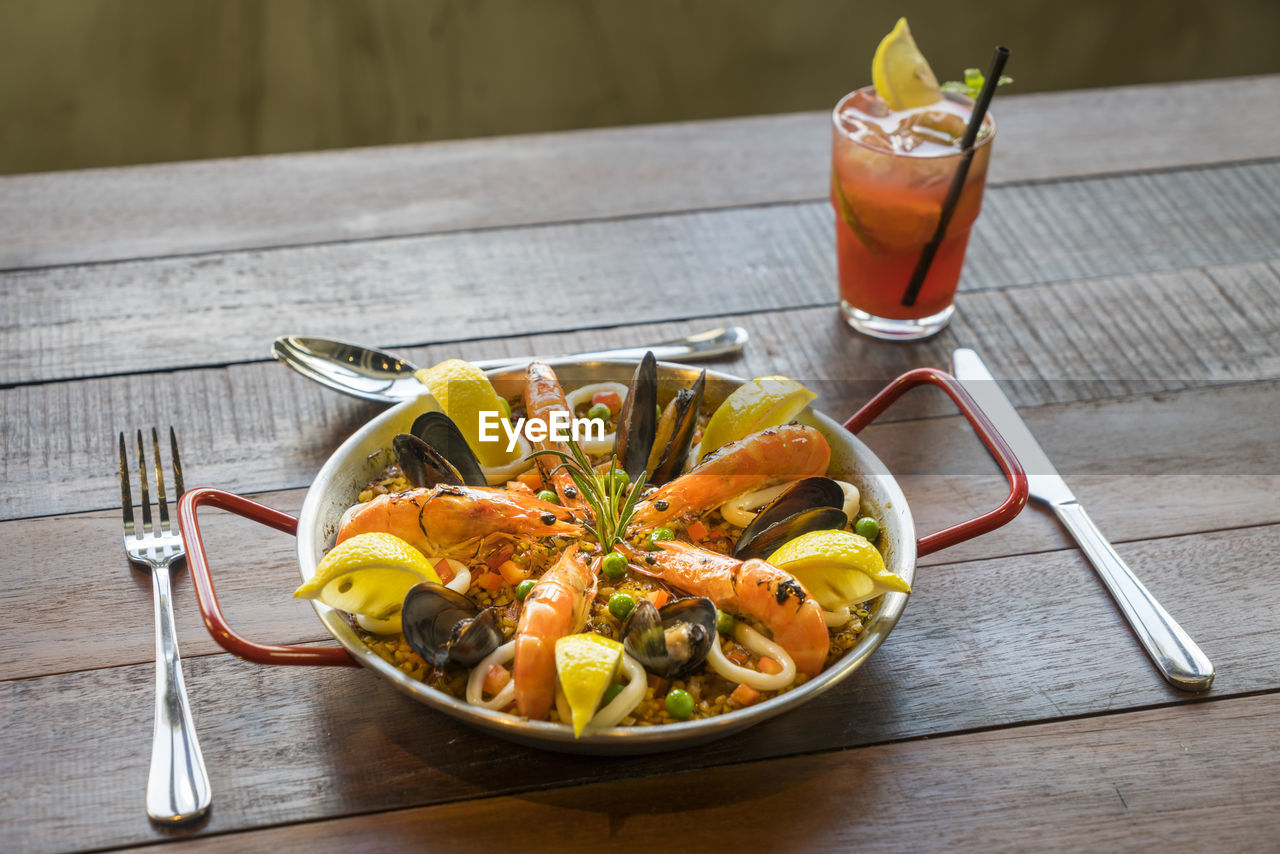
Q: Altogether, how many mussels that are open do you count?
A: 5